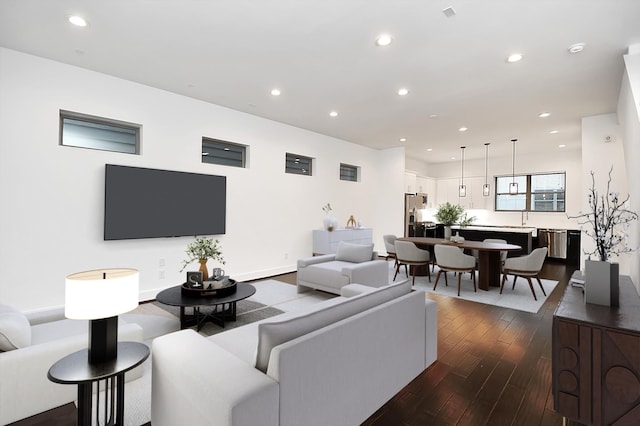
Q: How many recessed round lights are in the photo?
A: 13